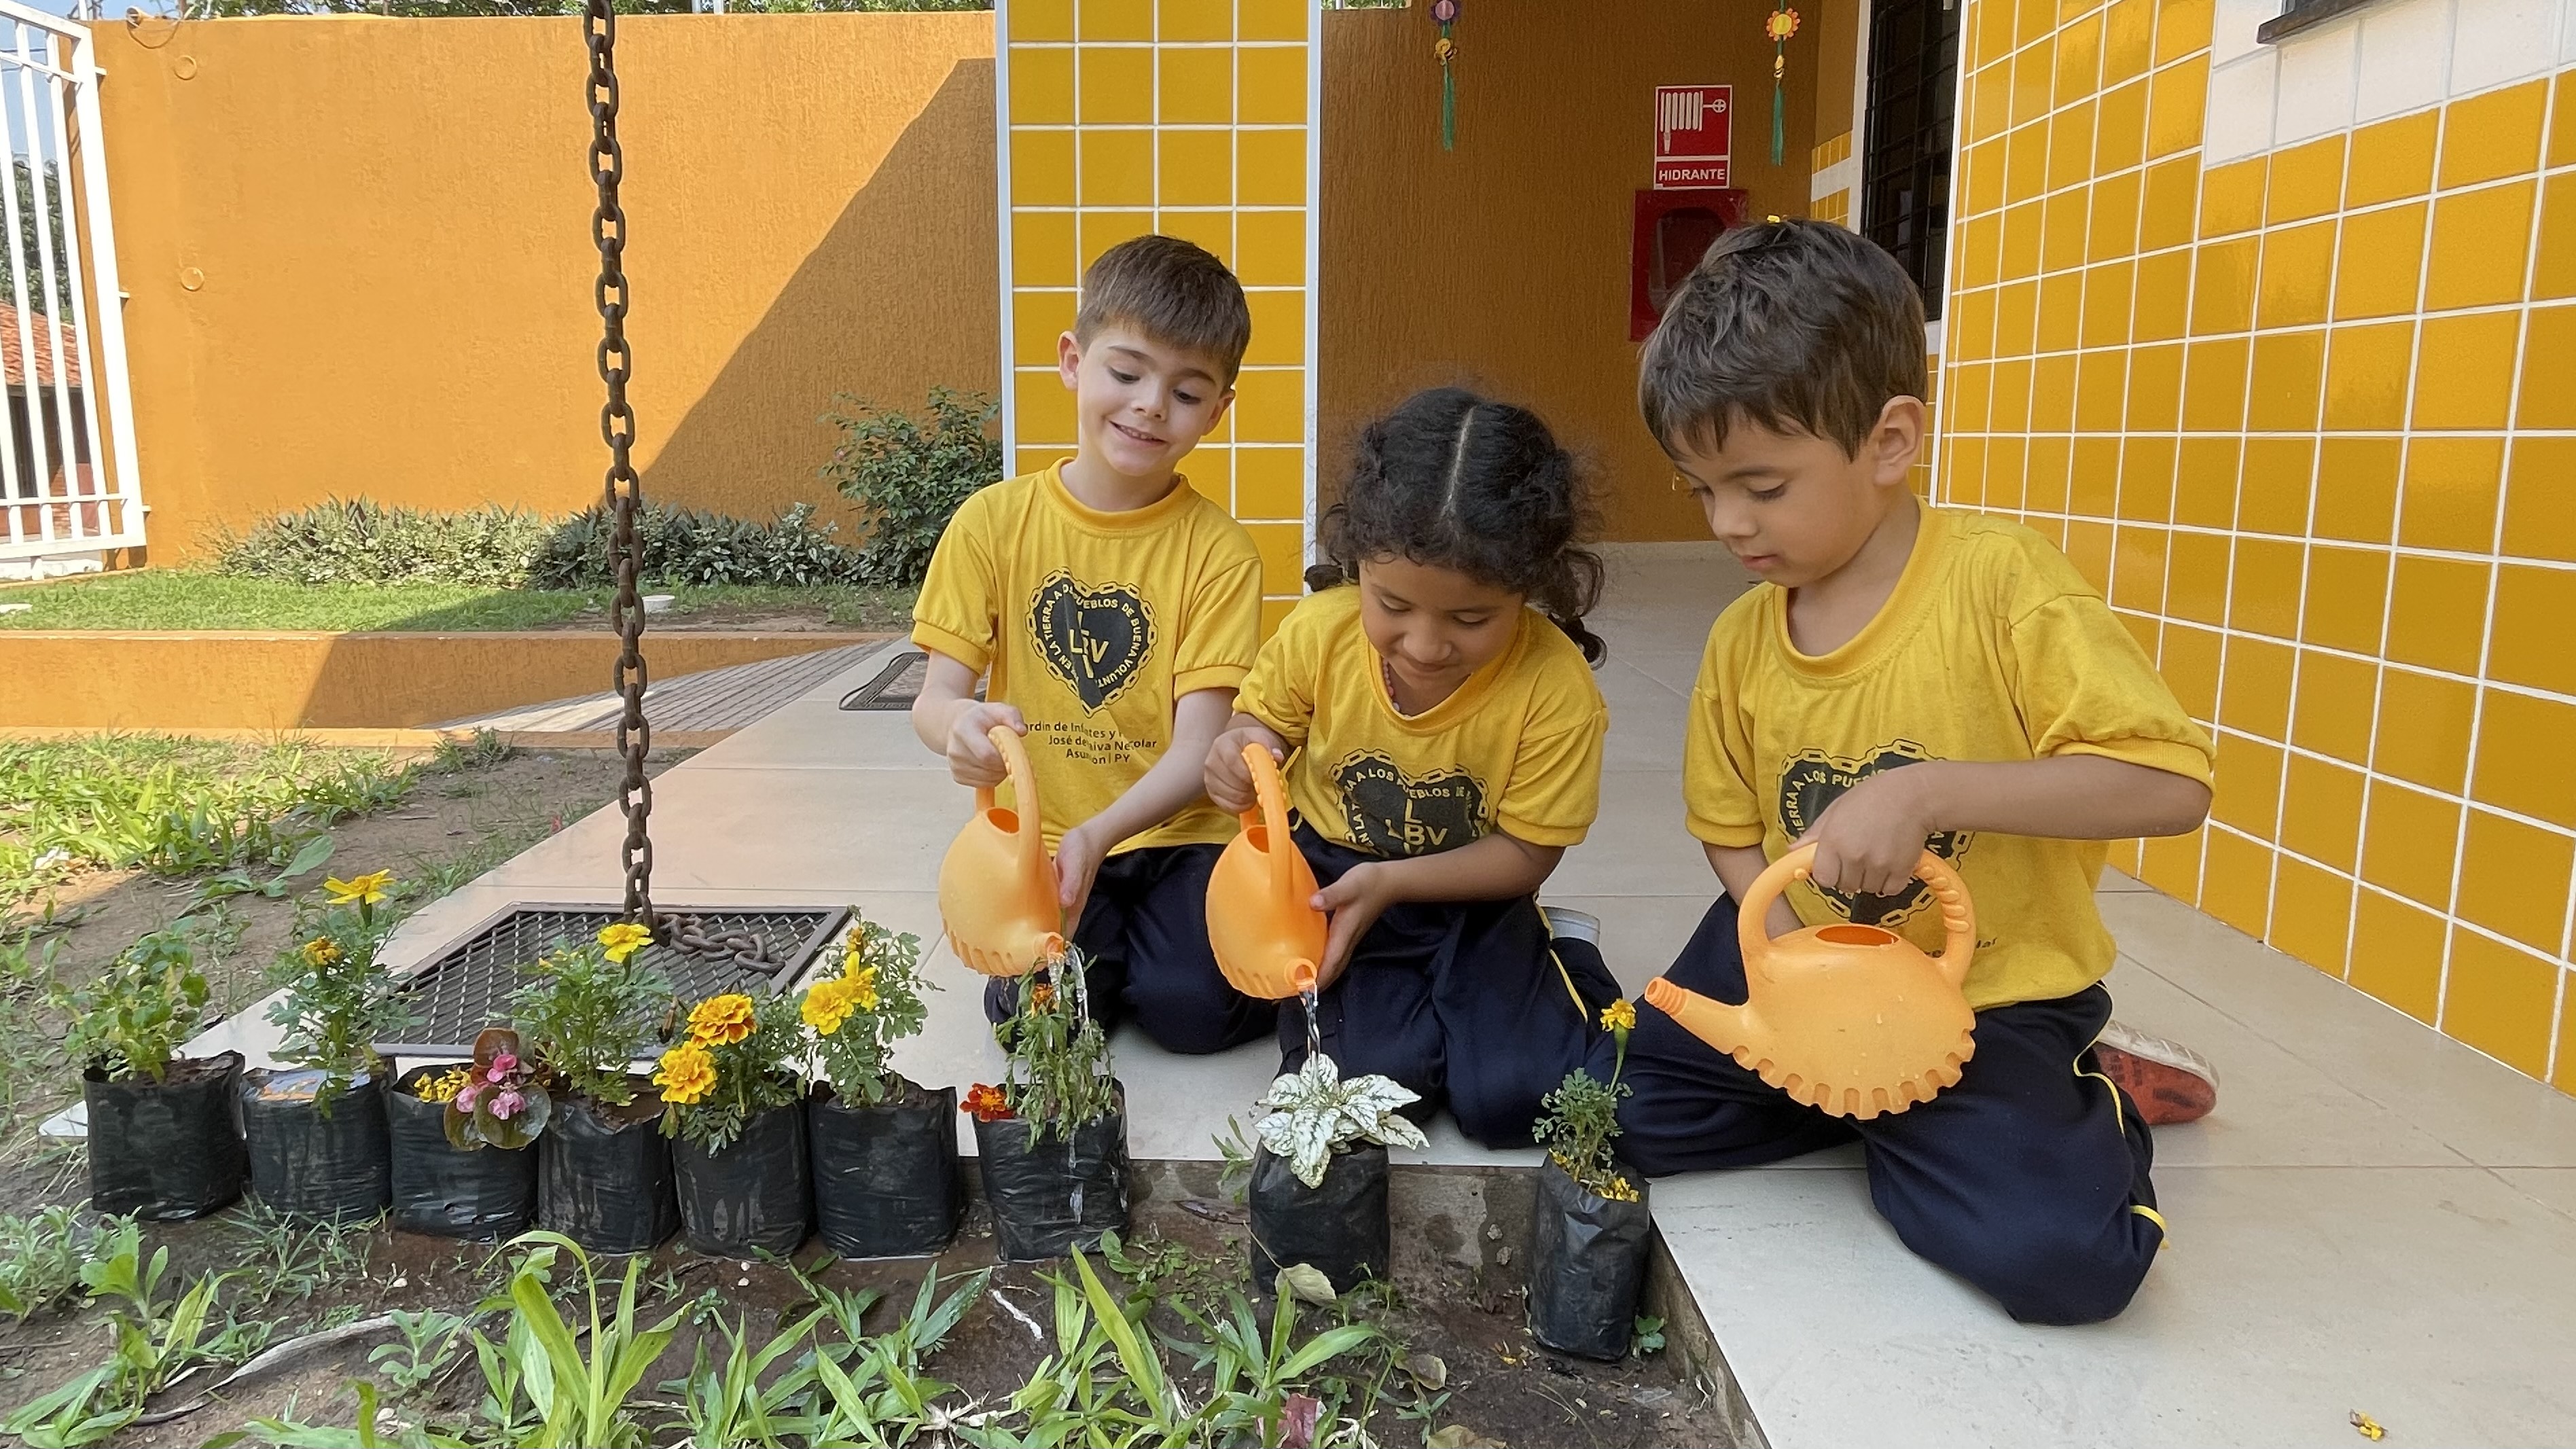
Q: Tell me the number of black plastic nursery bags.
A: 9